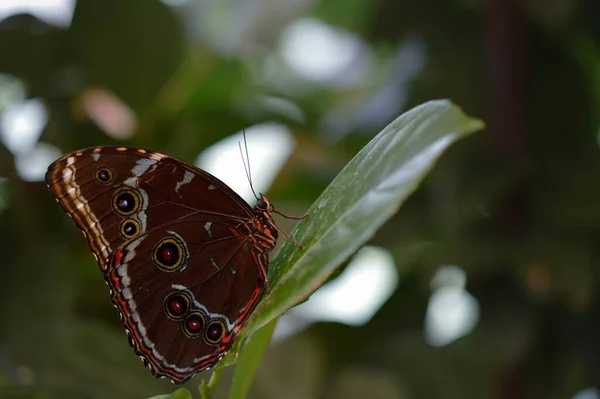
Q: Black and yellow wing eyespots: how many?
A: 7